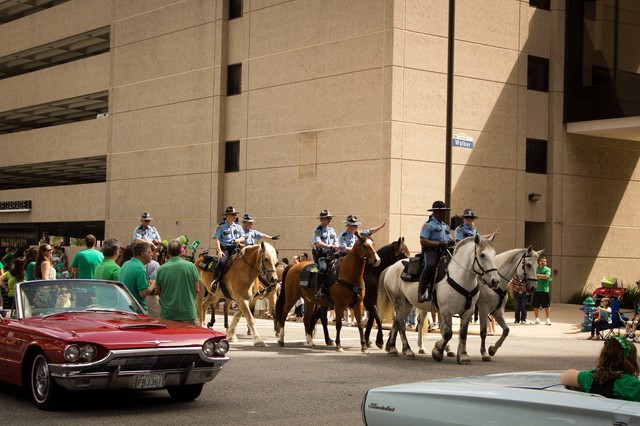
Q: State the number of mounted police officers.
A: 7